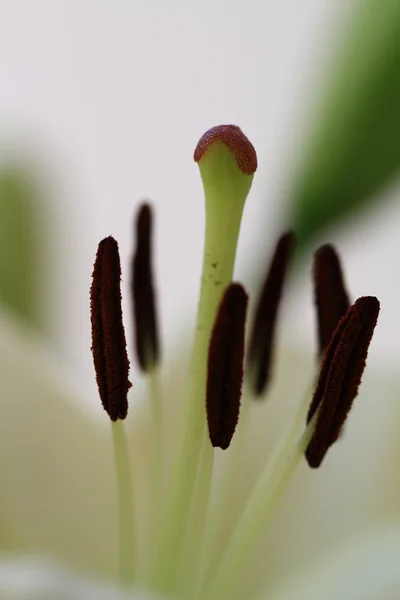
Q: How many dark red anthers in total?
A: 6